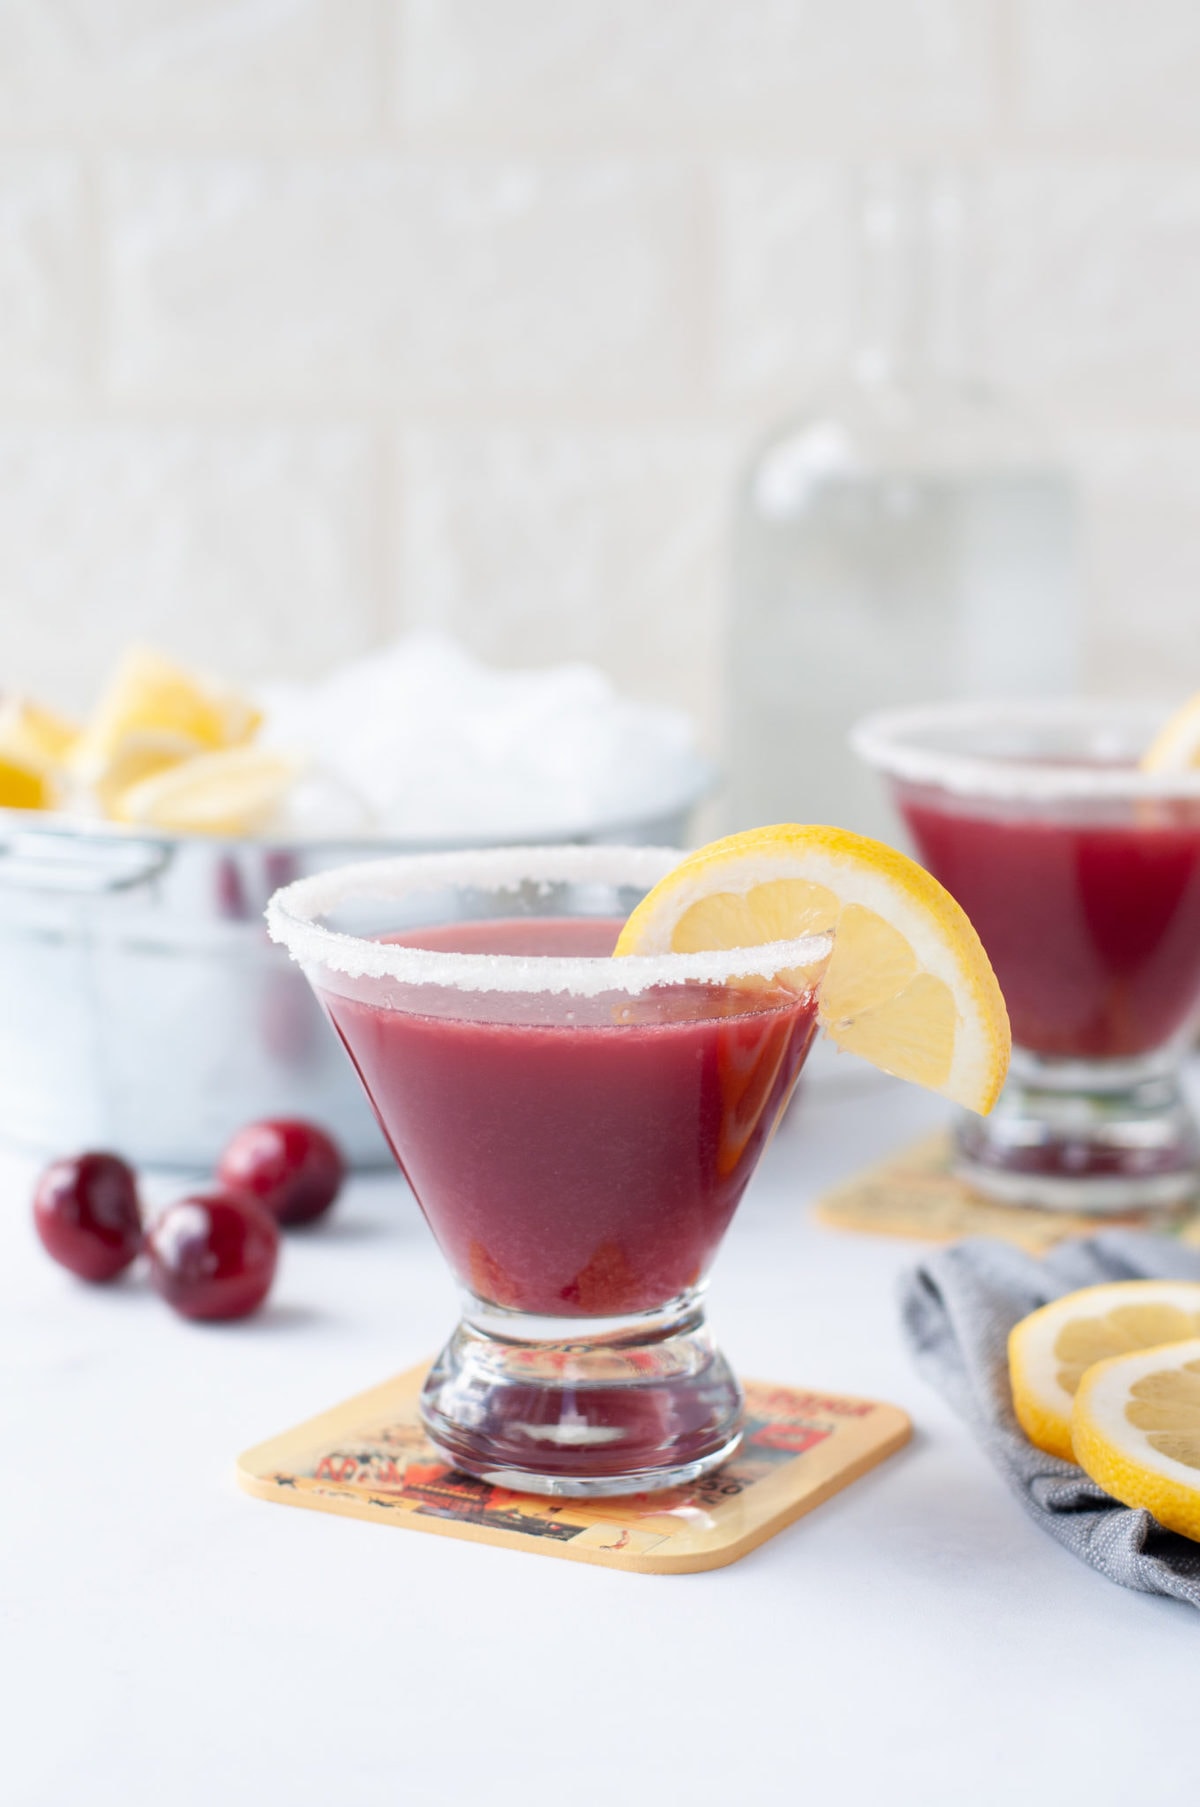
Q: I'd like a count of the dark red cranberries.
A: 3